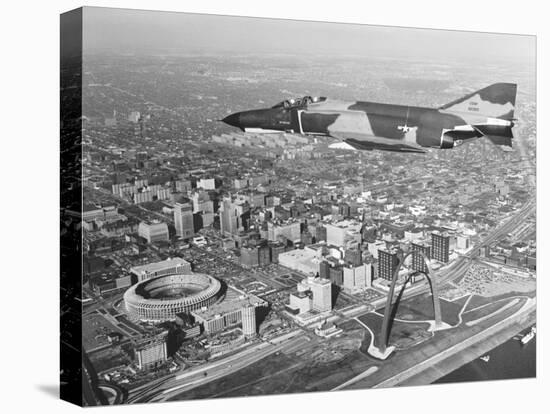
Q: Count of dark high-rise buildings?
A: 3